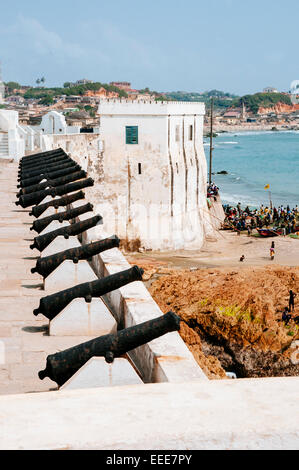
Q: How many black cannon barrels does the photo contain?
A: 15